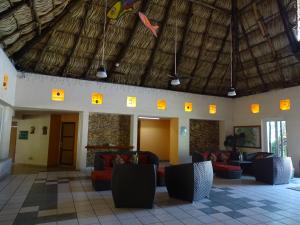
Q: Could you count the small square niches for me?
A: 9